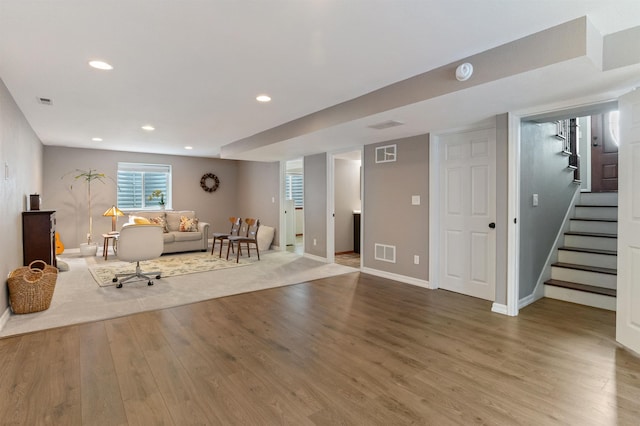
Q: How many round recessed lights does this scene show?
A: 5